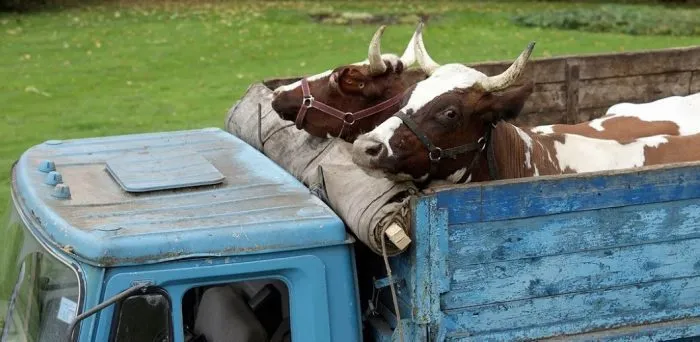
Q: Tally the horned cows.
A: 2